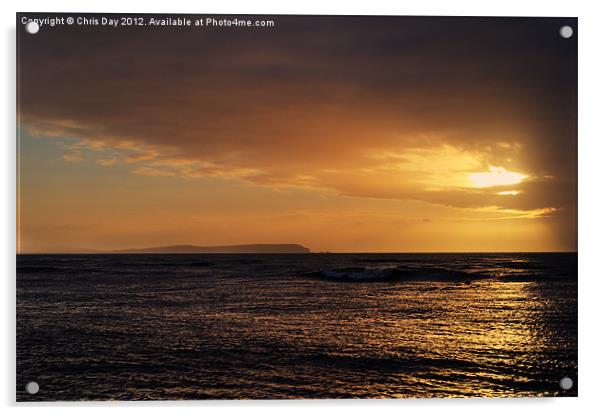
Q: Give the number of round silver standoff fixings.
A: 4